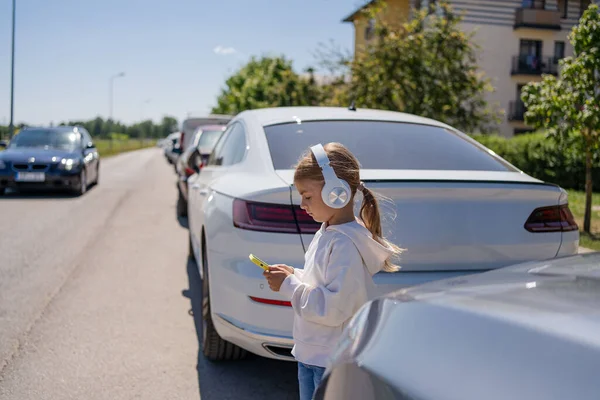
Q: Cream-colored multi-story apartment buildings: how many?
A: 1